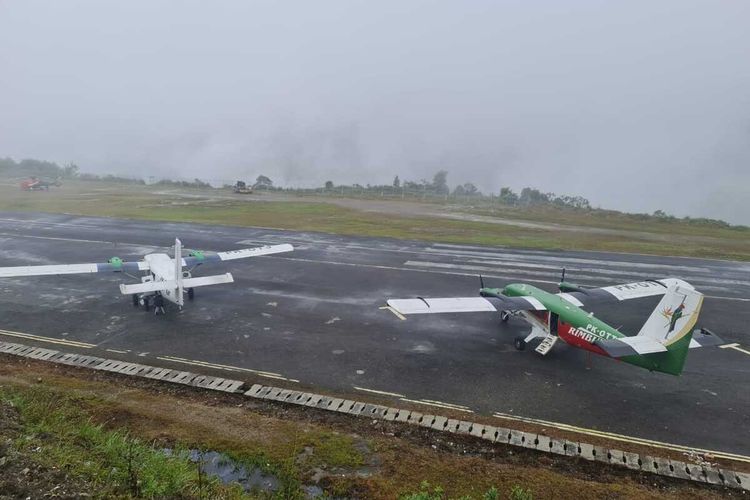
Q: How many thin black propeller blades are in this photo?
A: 2